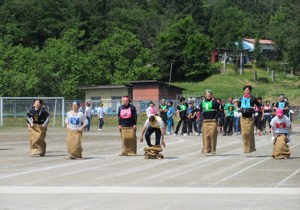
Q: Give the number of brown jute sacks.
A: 7